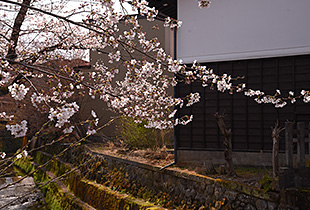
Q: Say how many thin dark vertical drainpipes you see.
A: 1